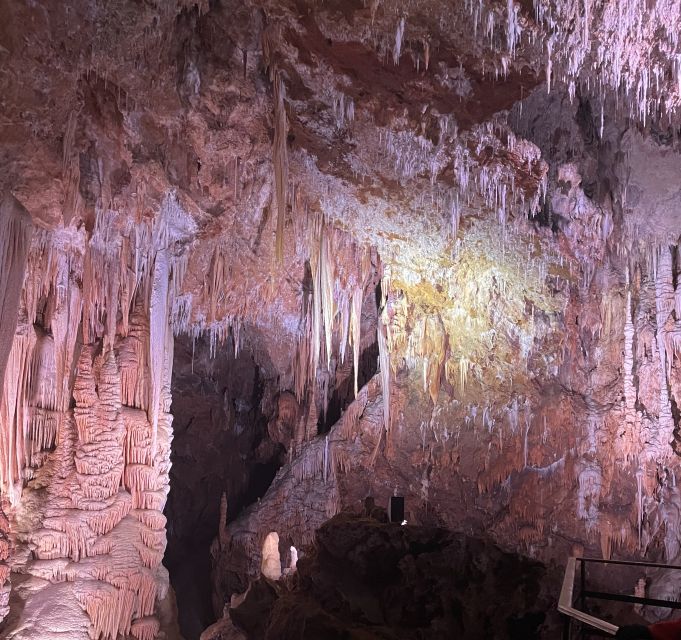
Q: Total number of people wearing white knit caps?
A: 0